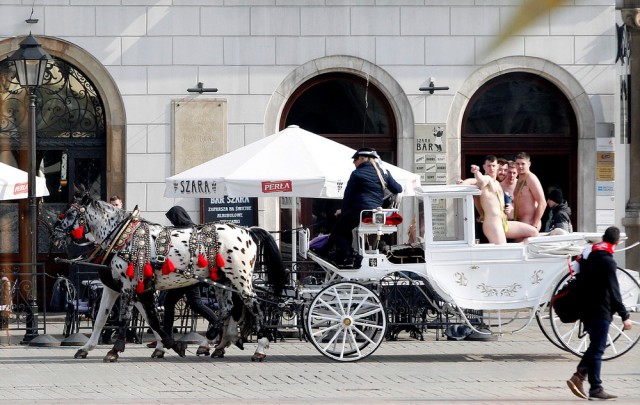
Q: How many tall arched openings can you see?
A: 3